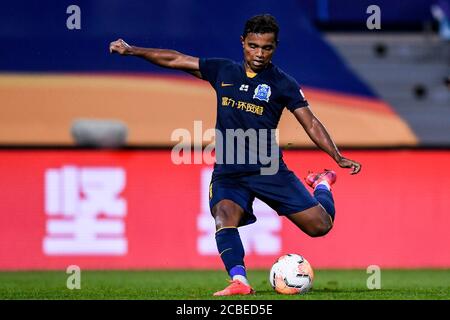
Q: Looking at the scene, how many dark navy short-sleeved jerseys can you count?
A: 1